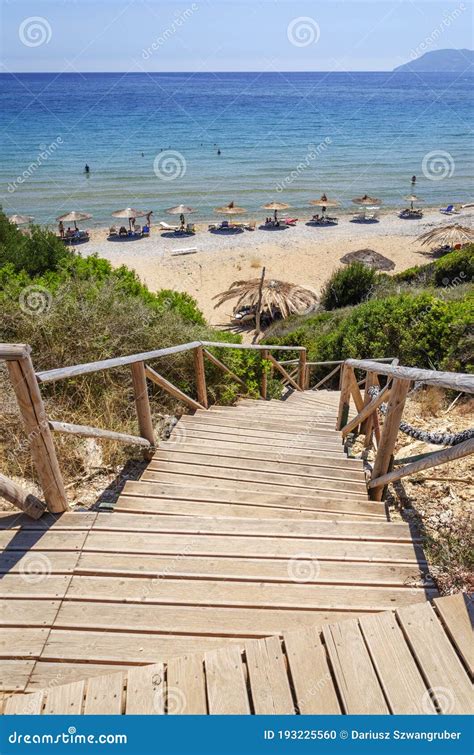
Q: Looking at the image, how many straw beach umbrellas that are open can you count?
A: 12